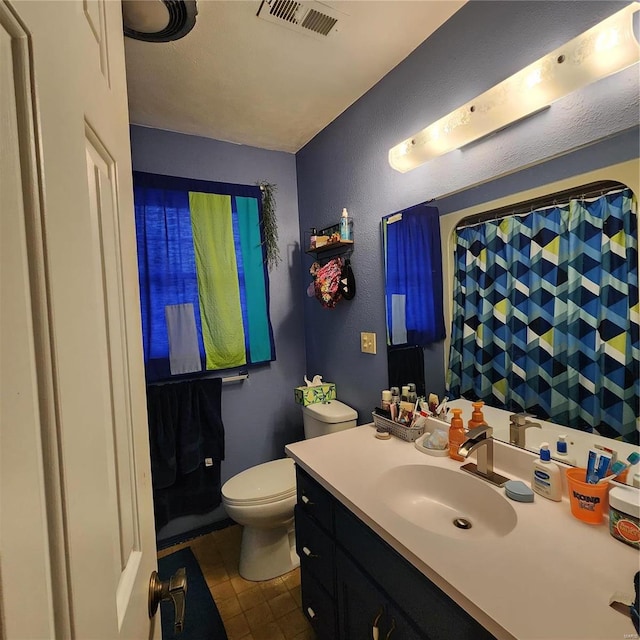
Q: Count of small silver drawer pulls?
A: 3